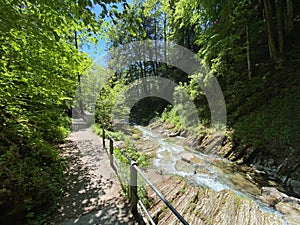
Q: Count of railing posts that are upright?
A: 3